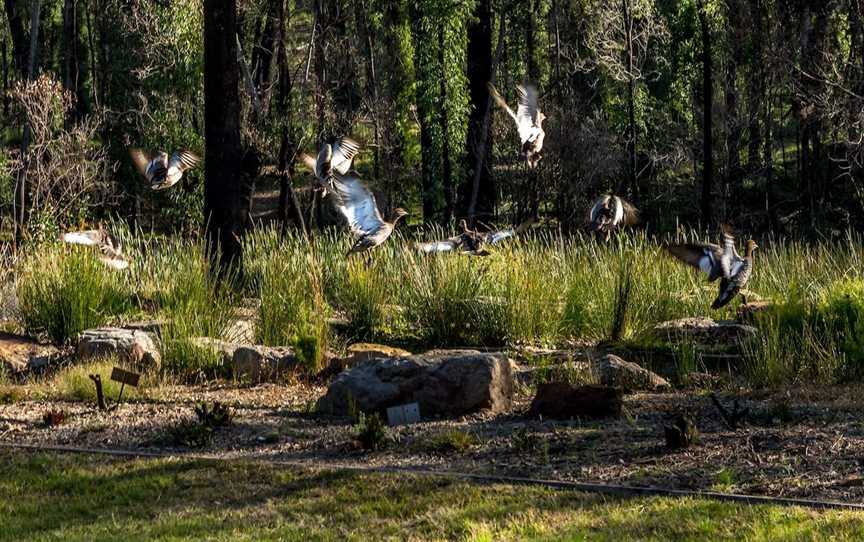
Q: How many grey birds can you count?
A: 8